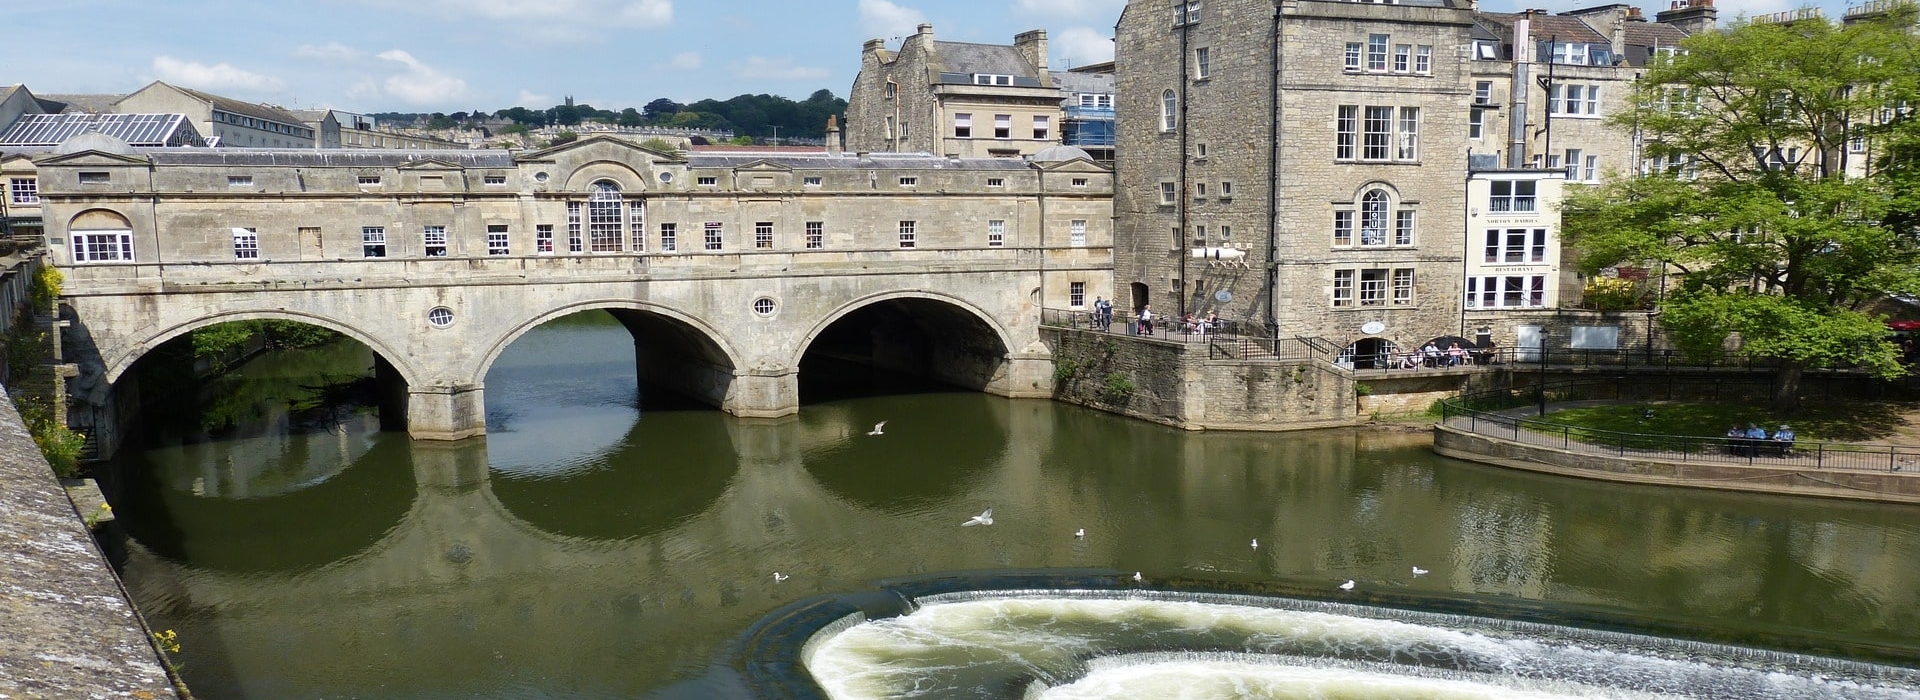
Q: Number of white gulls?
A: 8